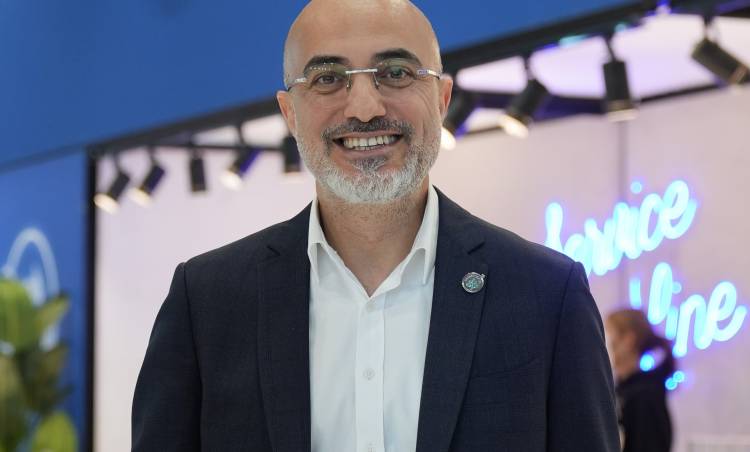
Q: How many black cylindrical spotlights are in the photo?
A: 9